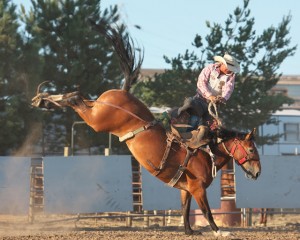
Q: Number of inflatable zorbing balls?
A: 0